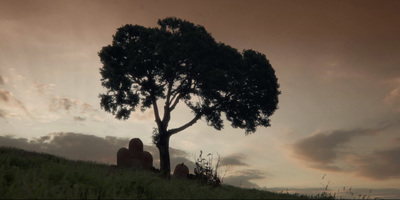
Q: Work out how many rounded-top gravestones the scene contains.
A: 4